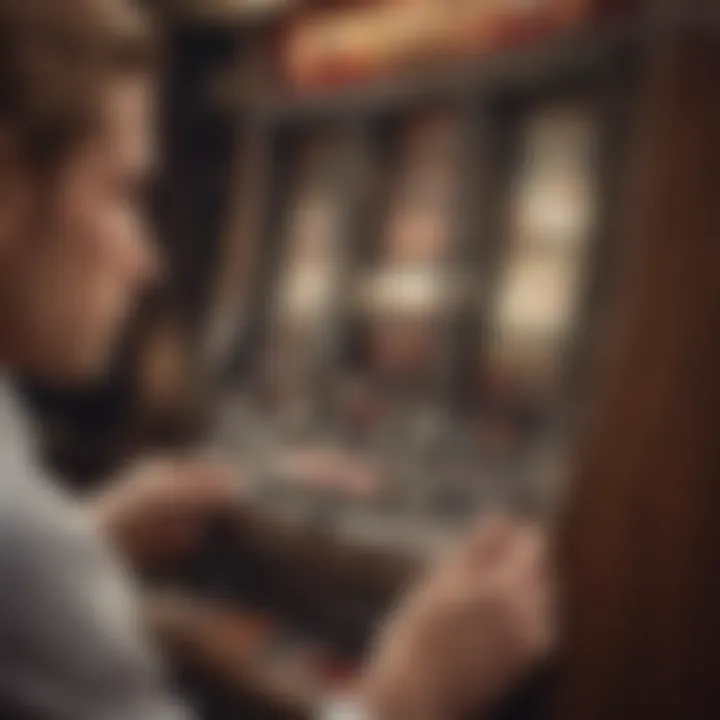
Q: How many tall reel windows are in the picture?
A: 3